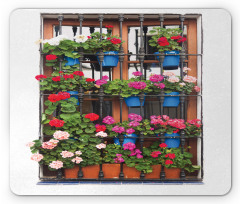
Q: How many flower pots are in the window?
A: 14